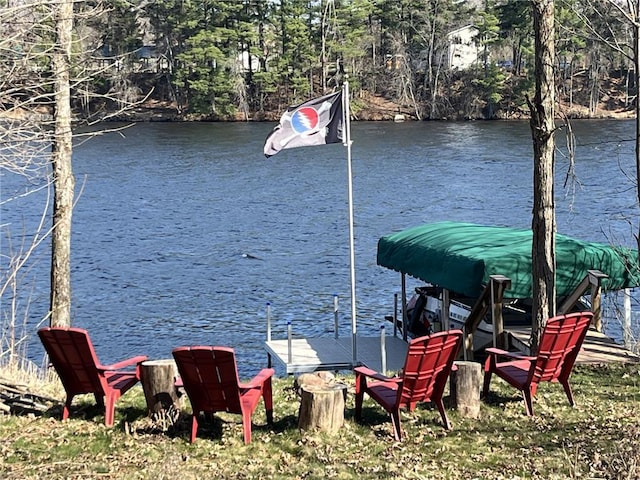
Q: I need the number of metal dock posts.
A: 5